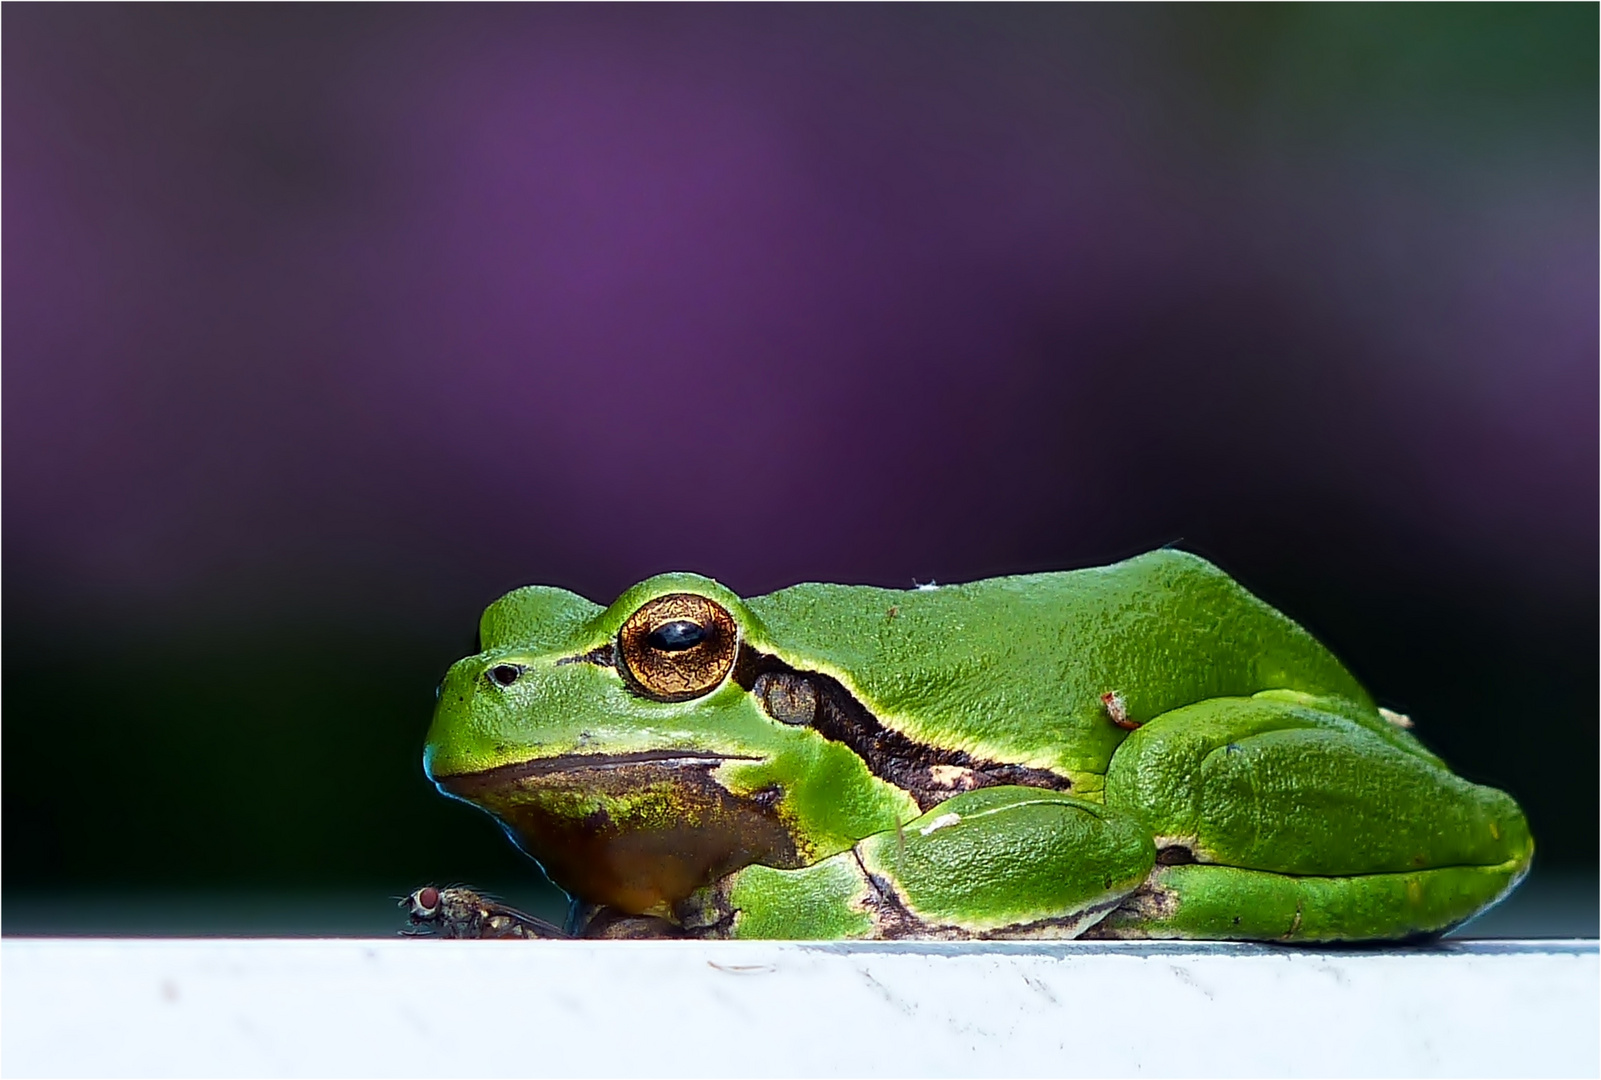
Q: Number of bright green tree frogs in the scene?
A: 1